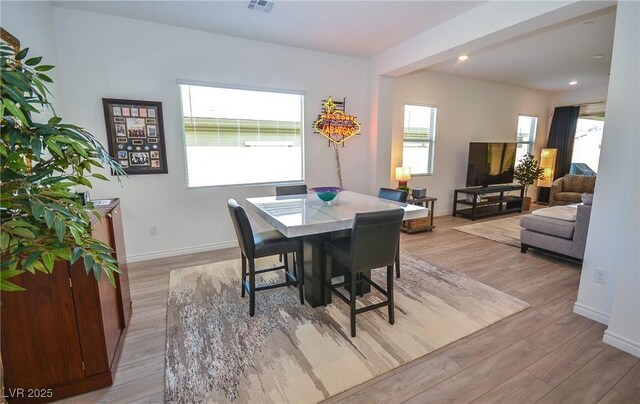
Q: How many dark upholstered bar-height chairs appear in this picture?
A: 4